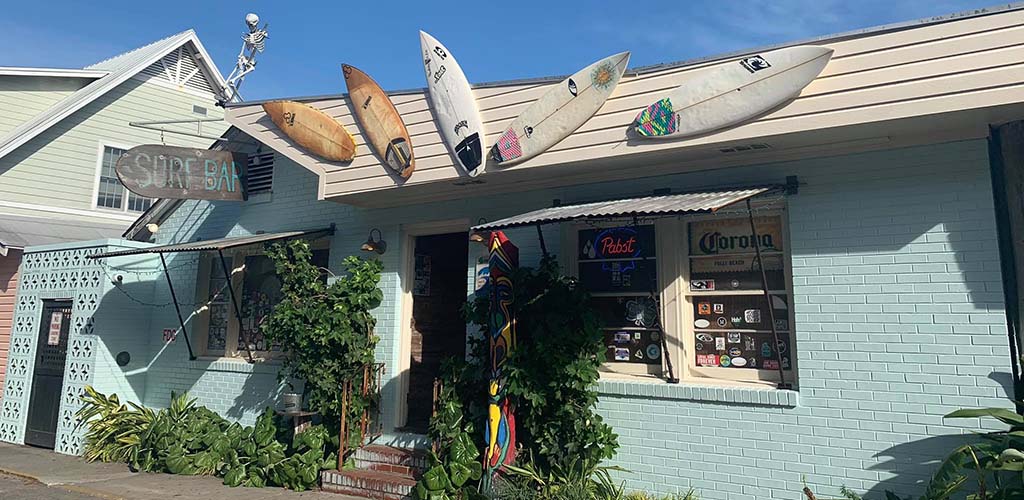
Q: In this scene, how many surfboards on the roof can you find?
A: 5